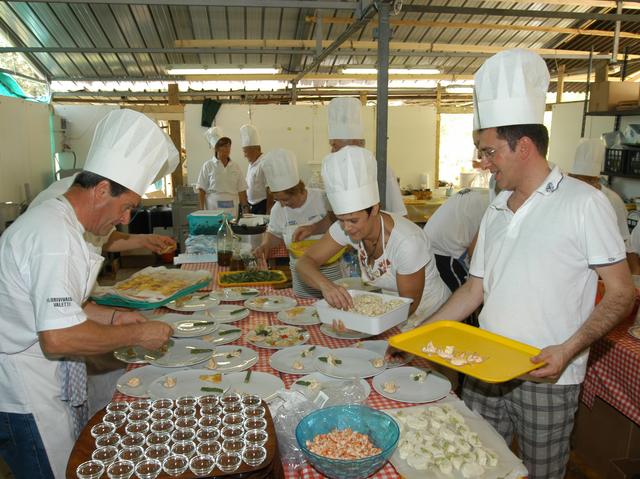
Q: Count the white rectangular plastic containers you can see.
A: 1